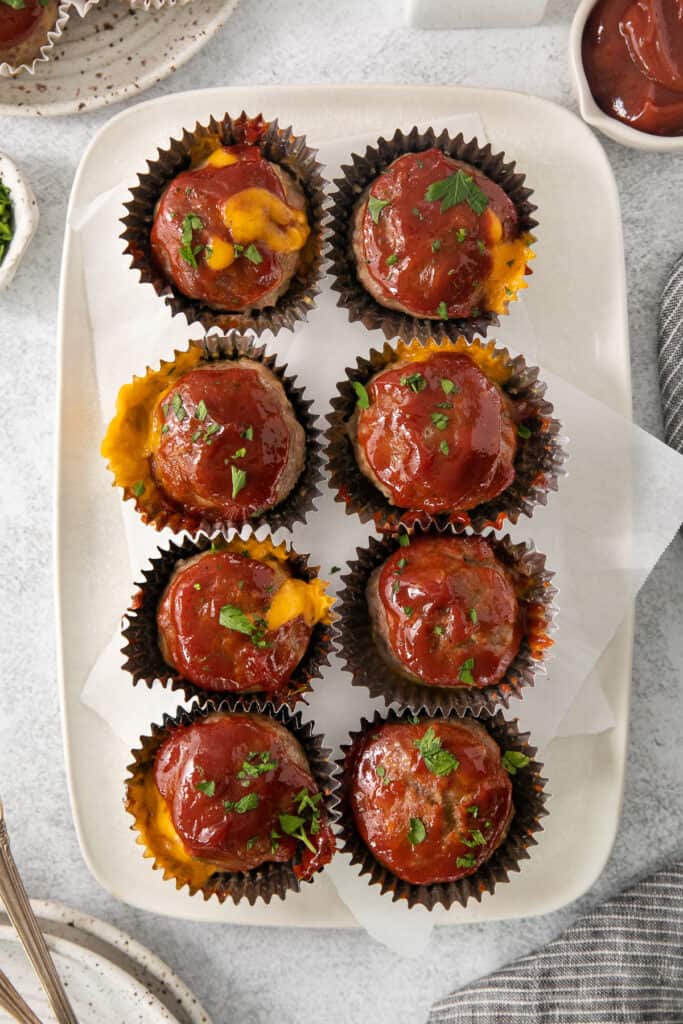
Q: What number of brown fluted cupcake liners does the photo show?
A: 8